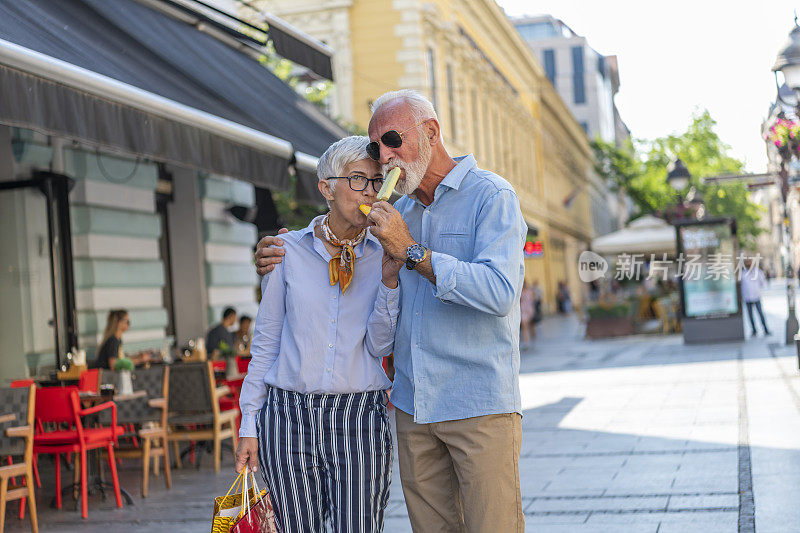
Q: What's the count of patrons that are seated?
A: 3